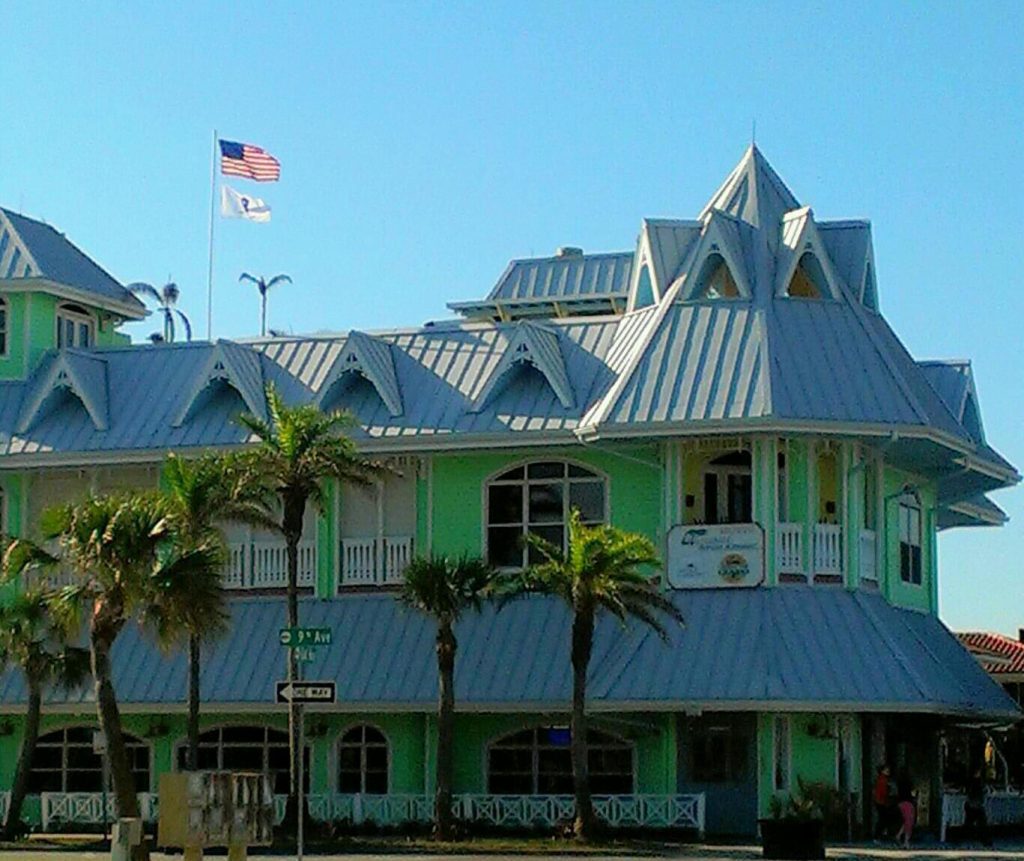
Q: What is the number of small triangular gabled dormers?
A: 9